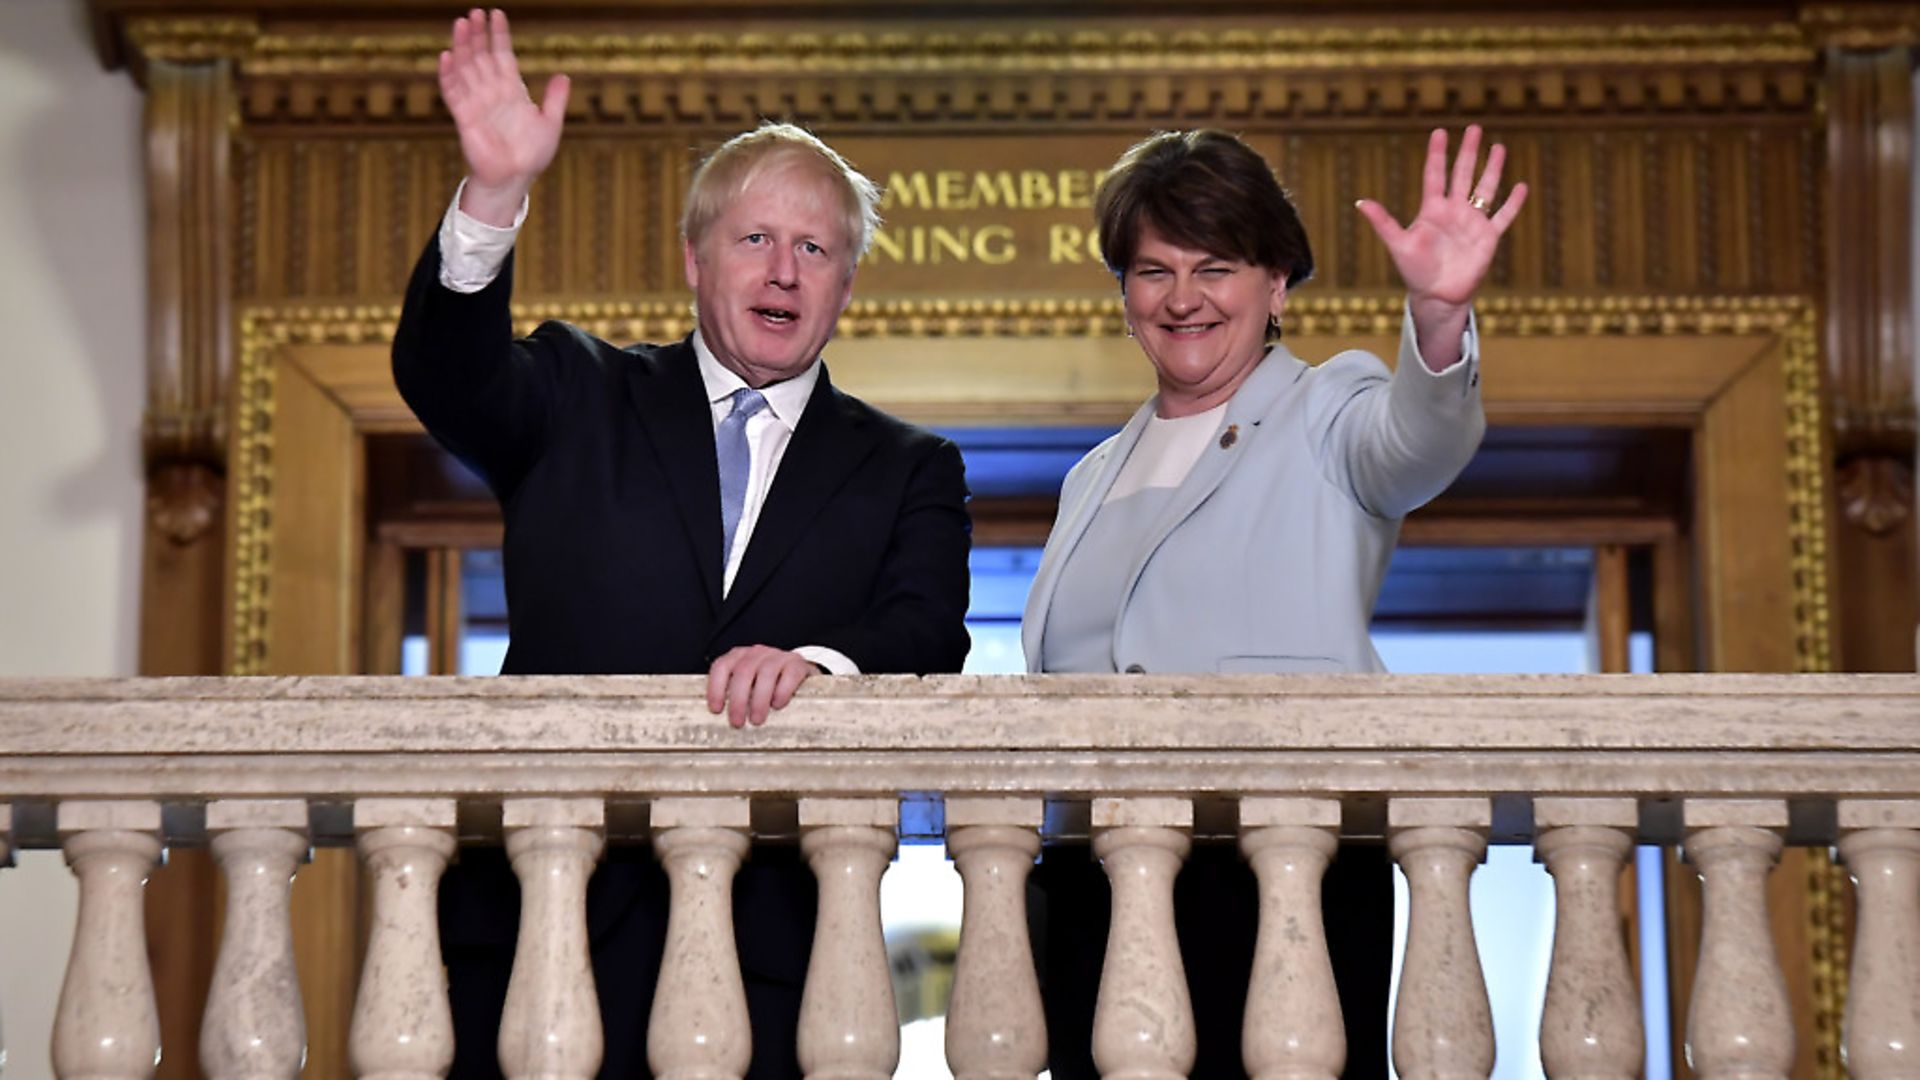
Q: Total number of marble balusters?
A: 13